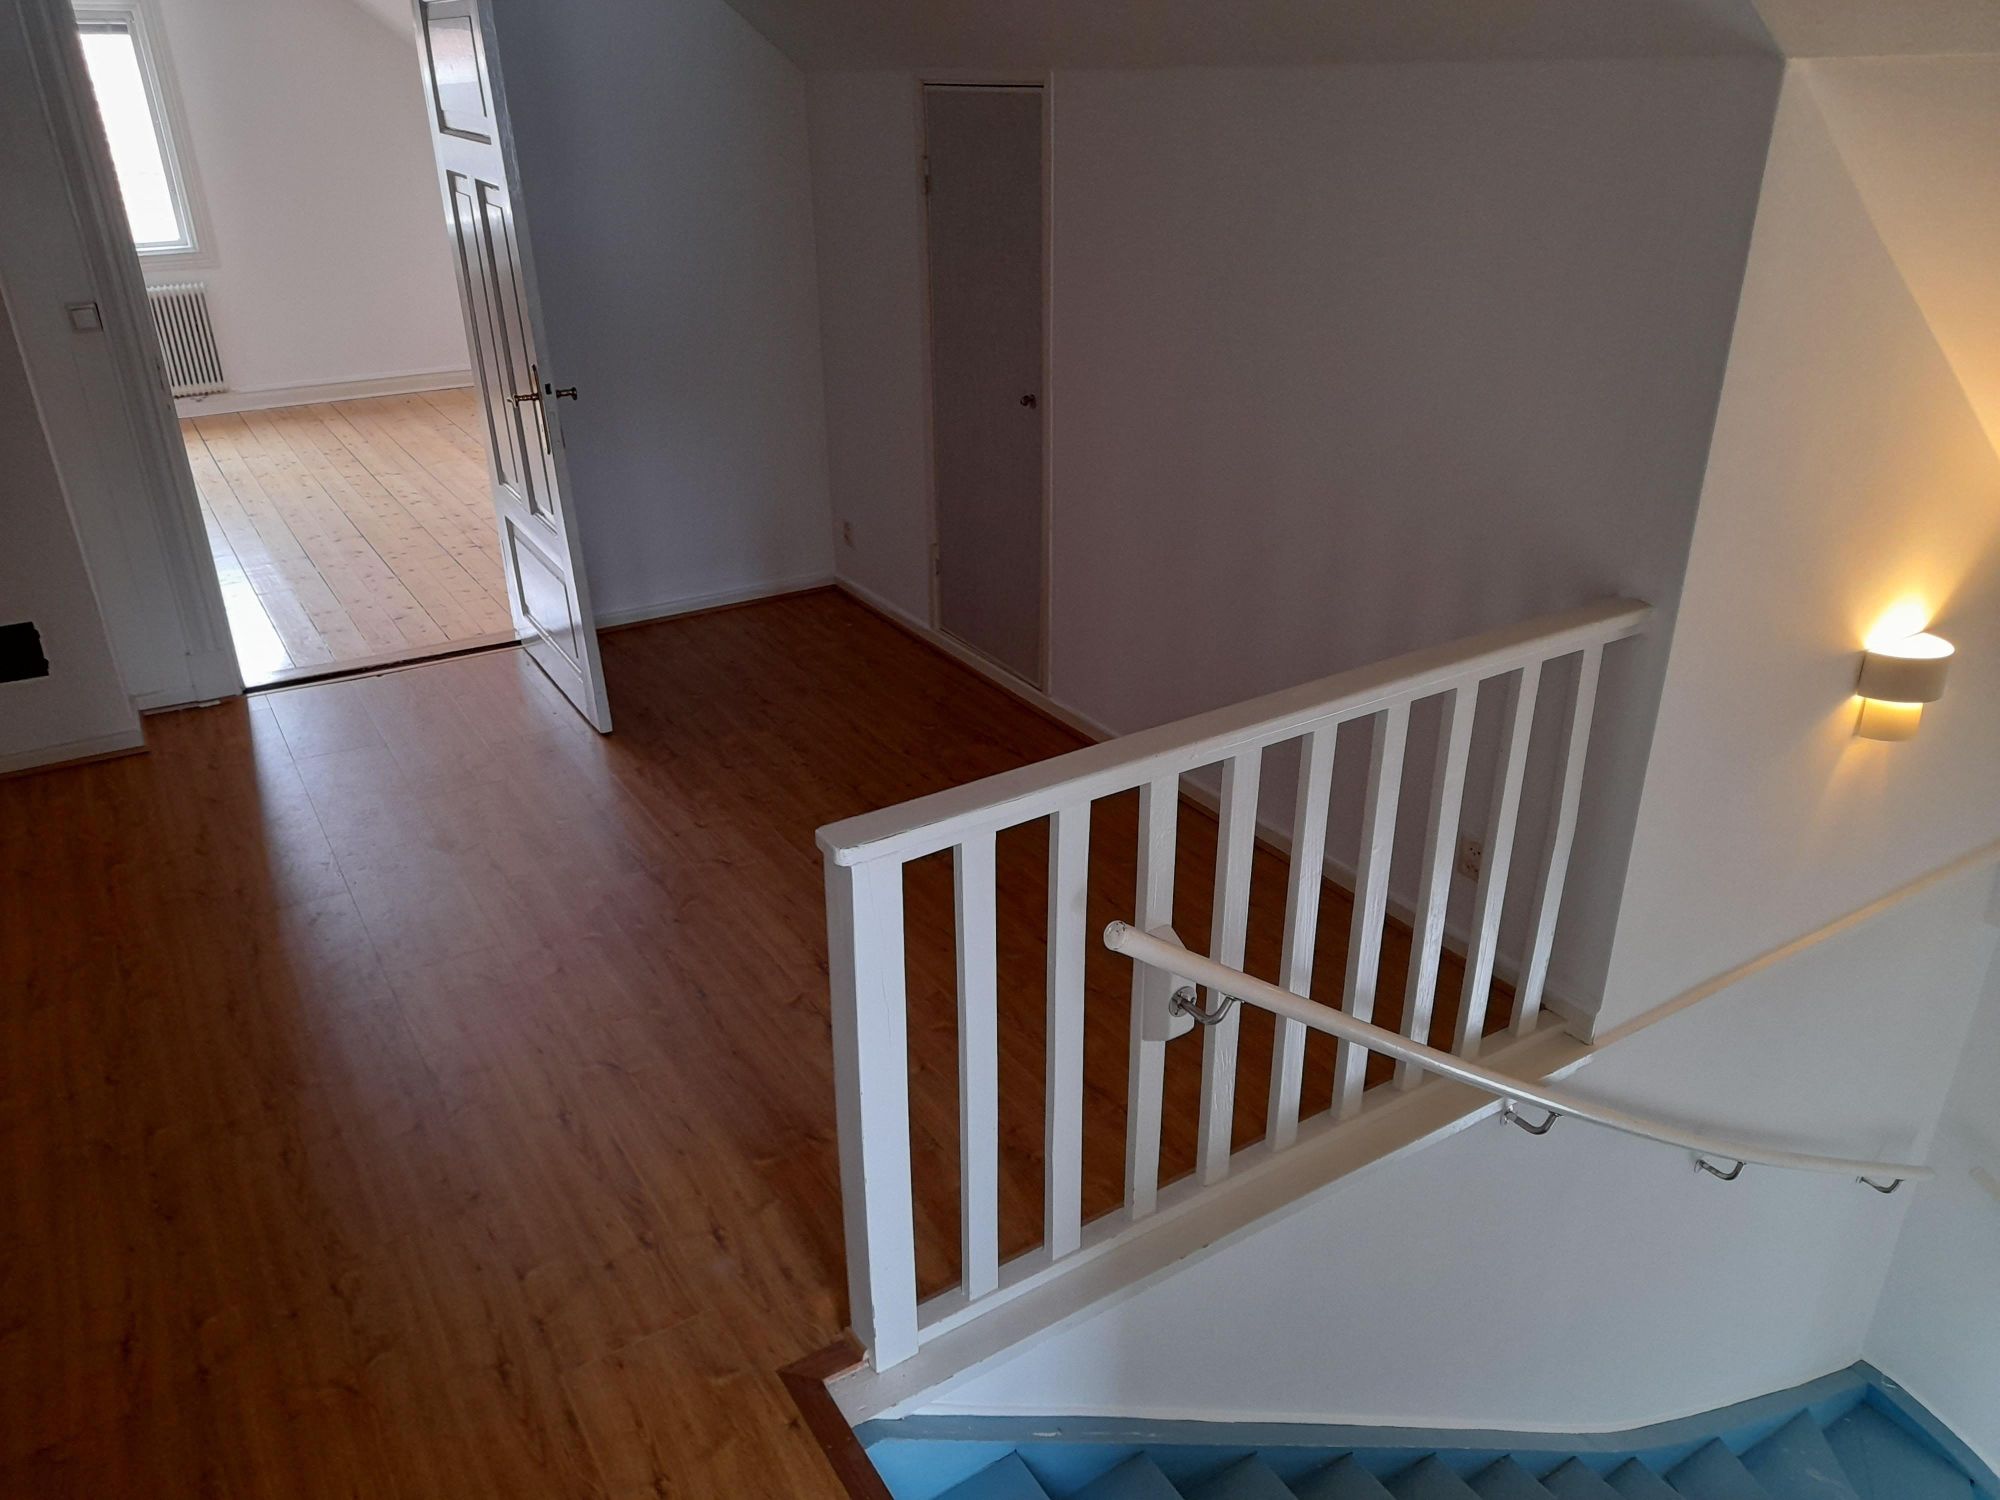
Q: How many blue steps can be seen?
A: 11